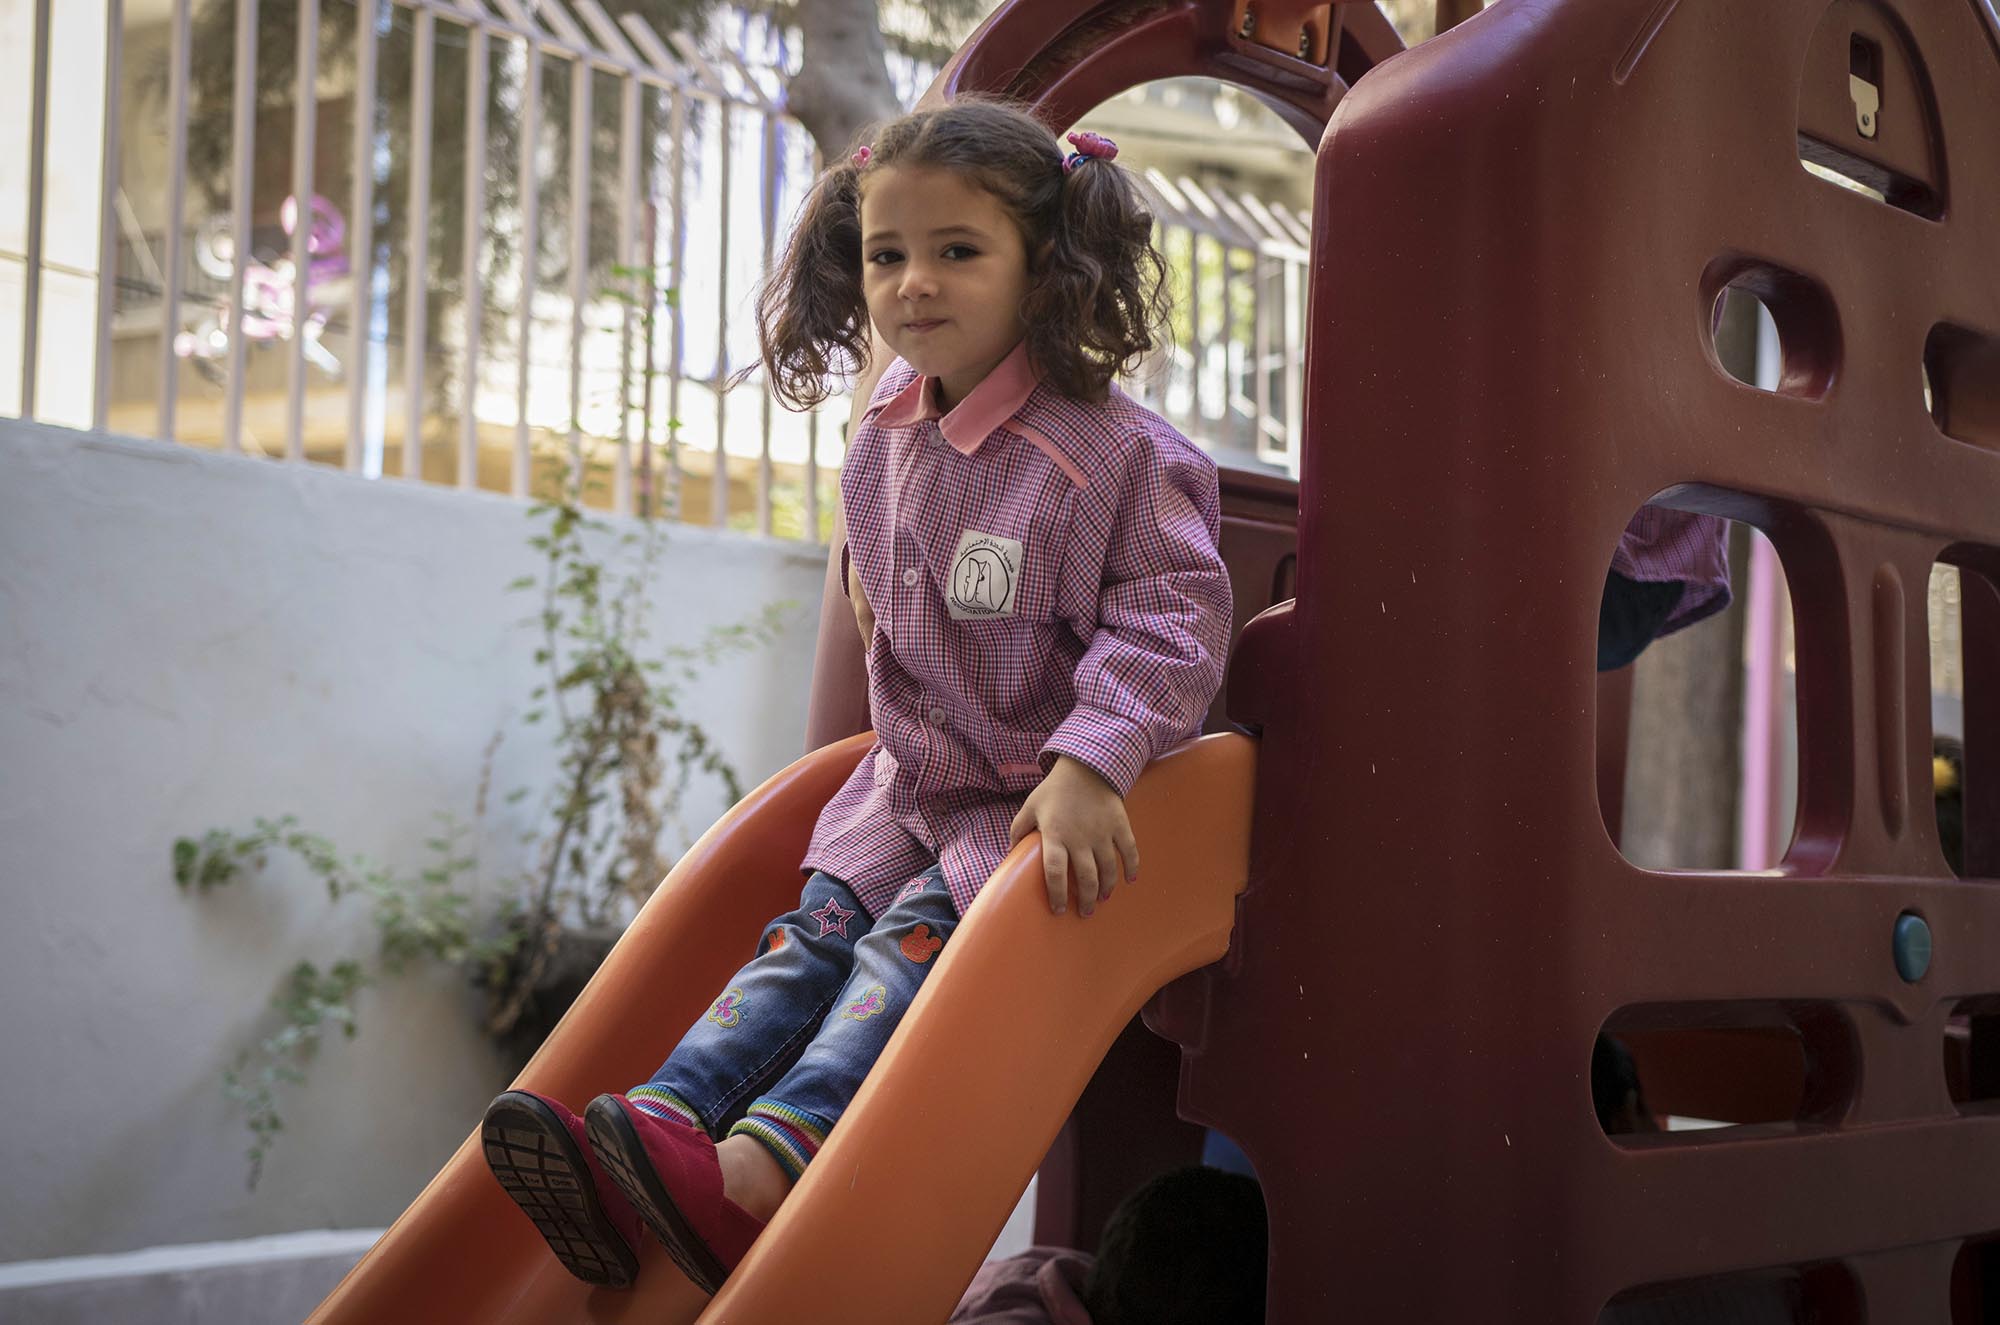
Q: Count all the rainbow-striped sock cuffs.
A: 2